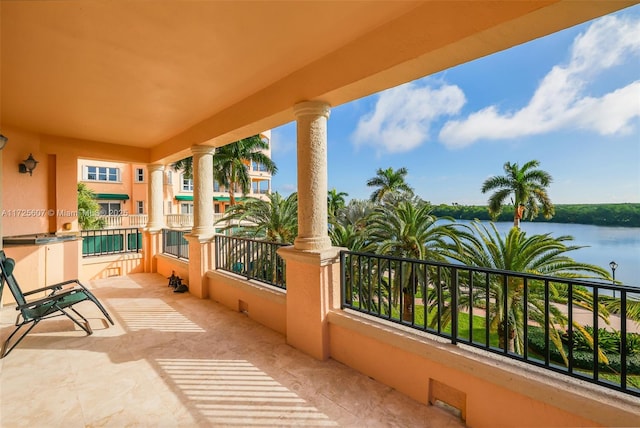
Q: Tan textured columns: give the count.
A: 3